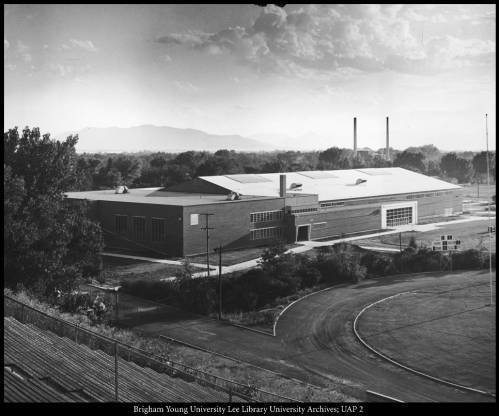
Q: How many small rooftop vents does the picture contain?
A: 4